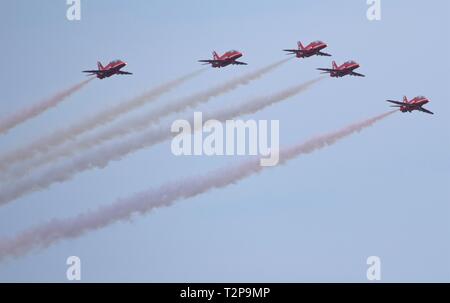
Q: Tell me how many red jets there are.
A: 5